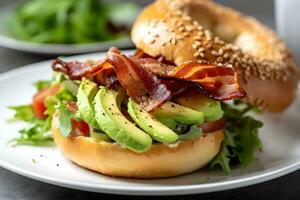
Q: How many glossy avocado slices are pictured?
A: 5